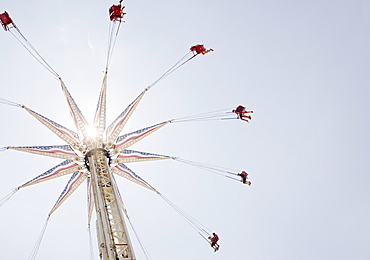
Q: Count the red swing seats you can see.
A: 6